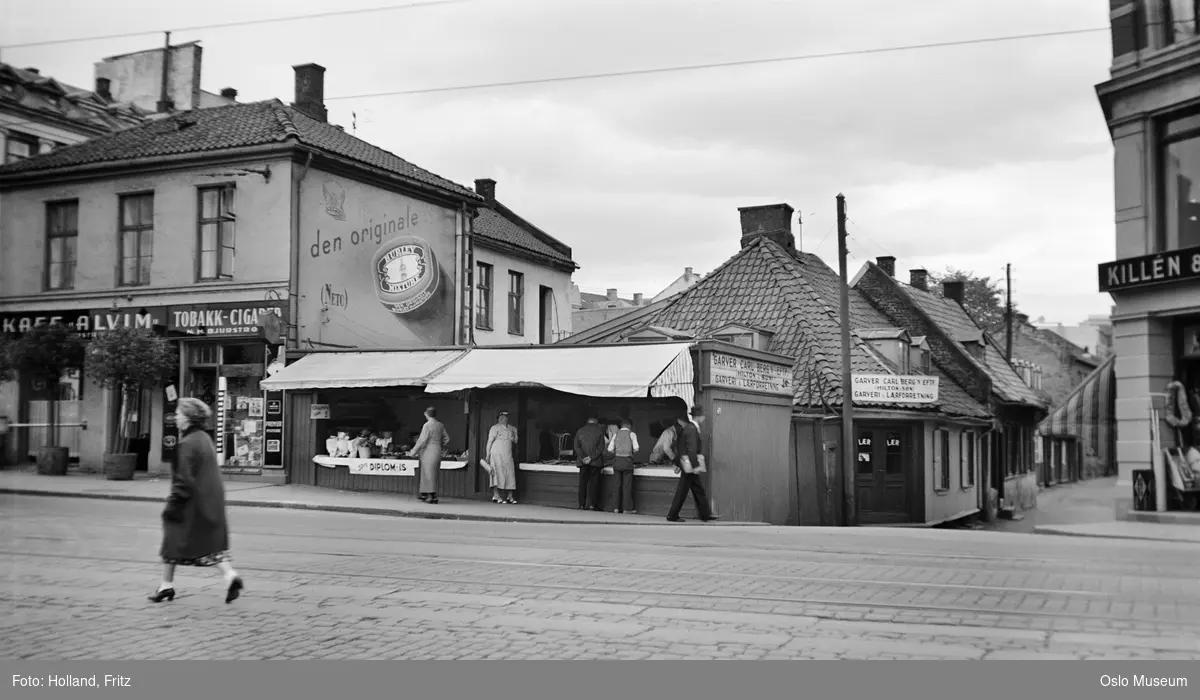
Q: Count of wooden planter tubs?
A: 2